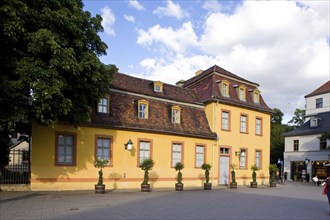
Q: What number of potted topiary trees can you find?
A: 7